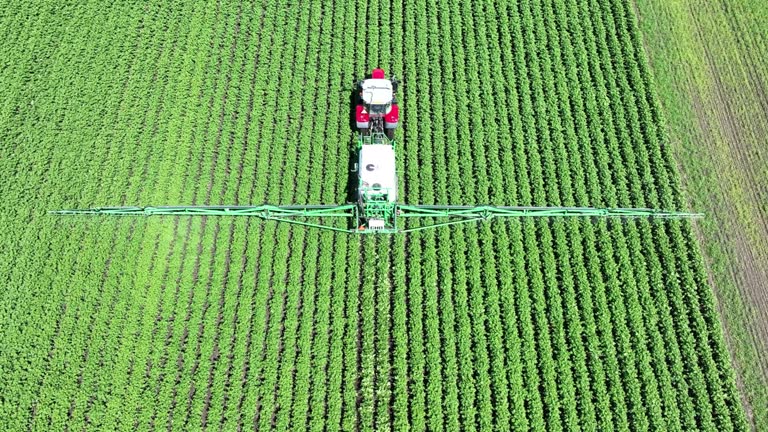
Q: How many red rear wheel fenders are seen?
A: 2